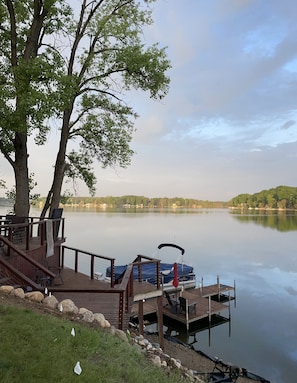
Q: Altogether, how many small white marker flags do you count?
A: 5